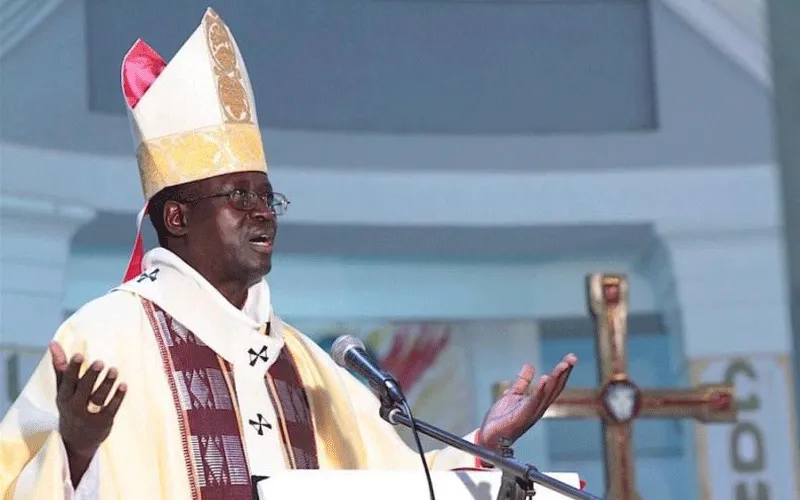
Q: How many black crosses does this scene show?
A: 3